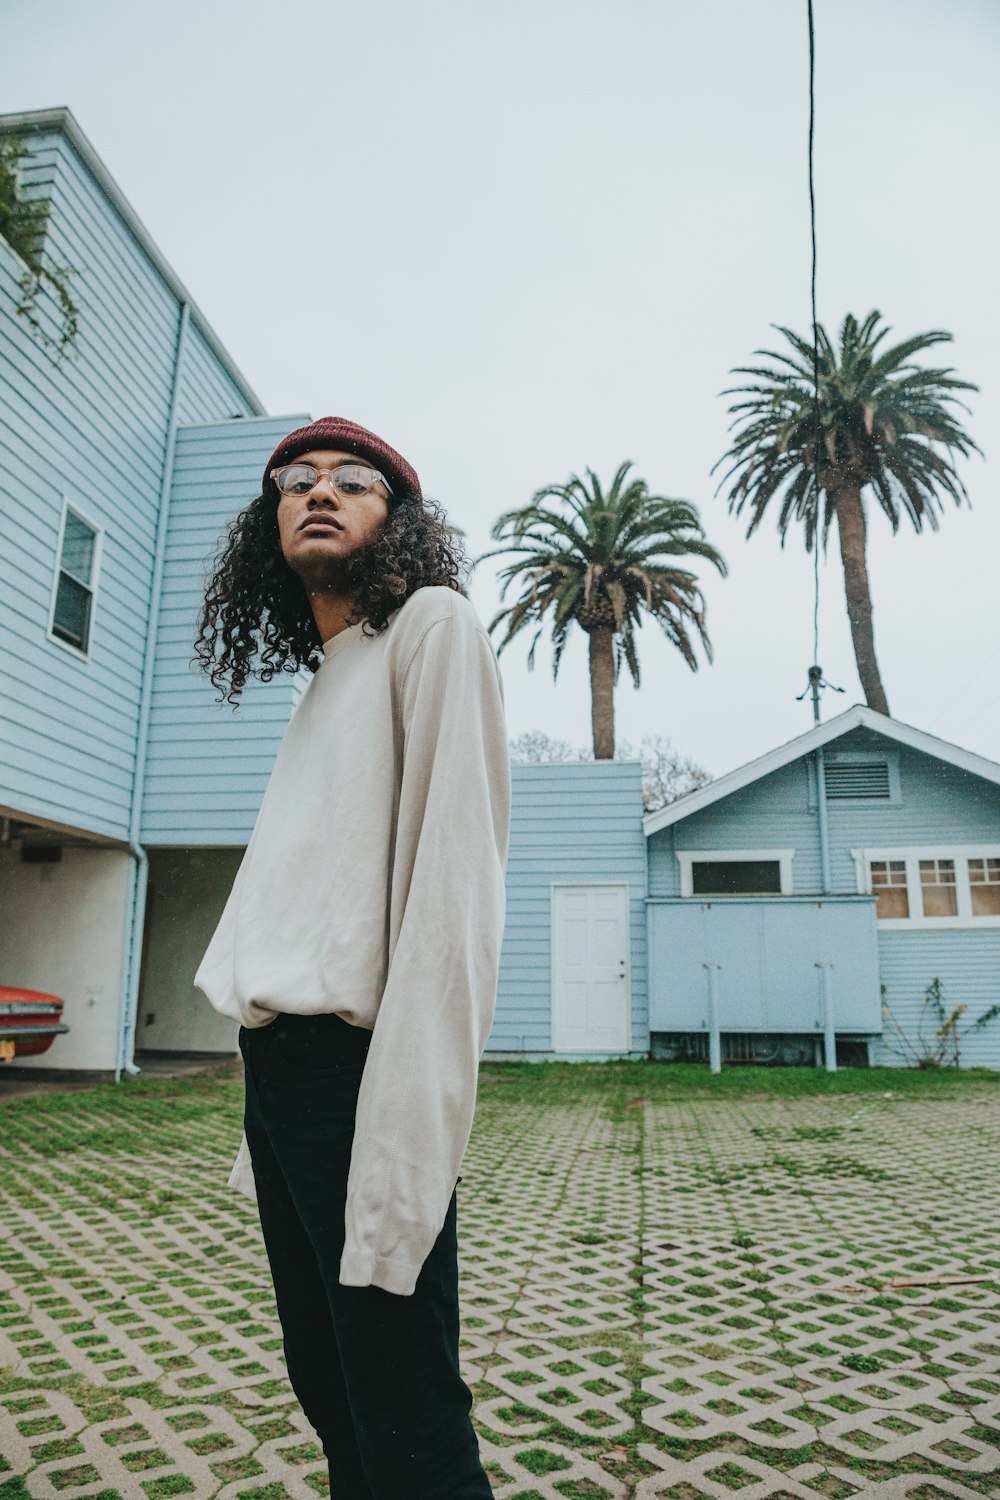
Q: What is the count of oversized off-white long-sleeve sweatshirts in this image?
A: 1